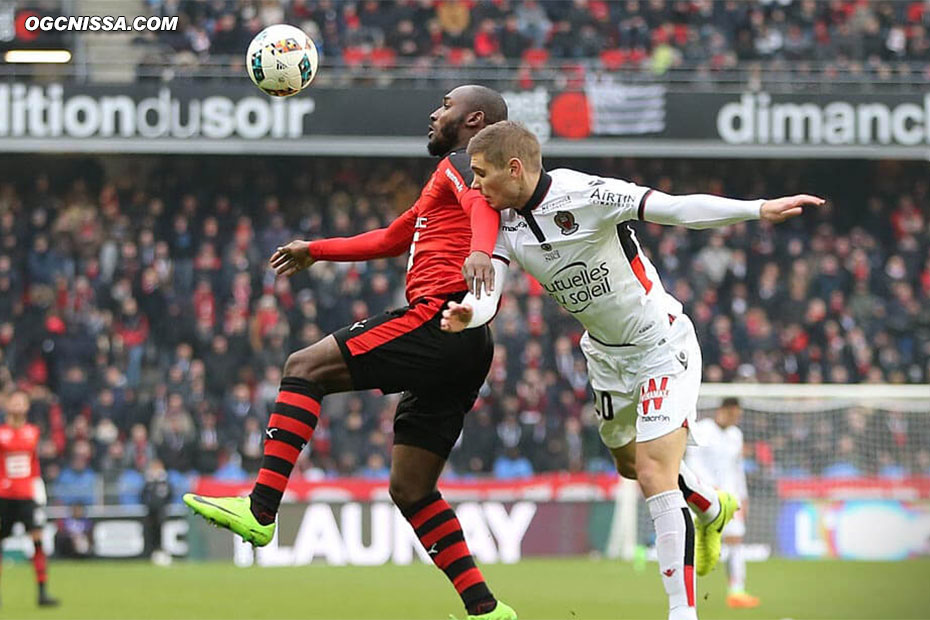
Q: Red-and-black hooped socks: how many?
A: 2